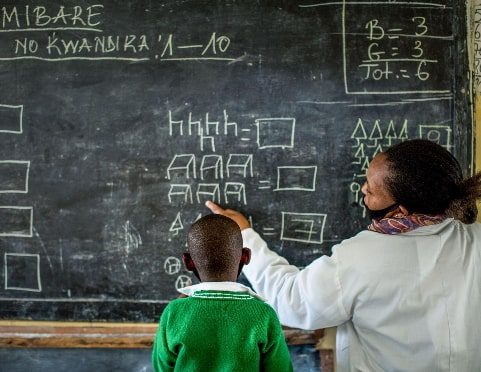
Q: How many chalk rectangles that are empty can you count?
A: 6